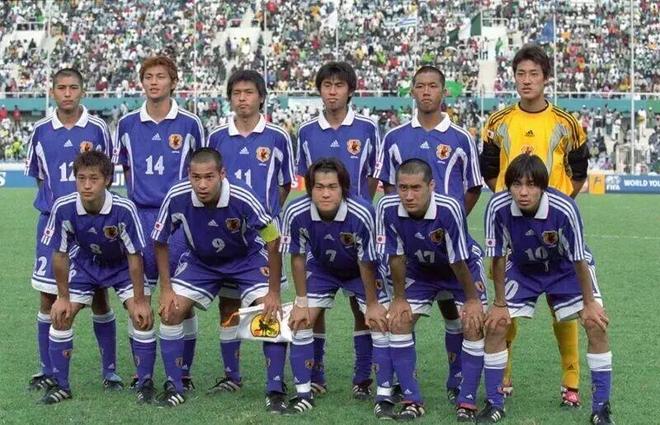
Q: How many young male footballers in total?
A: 11